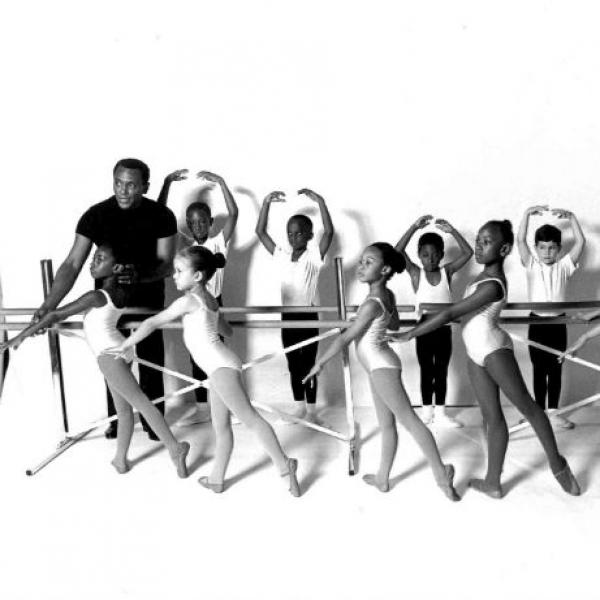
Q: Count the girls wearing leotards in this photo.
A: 4